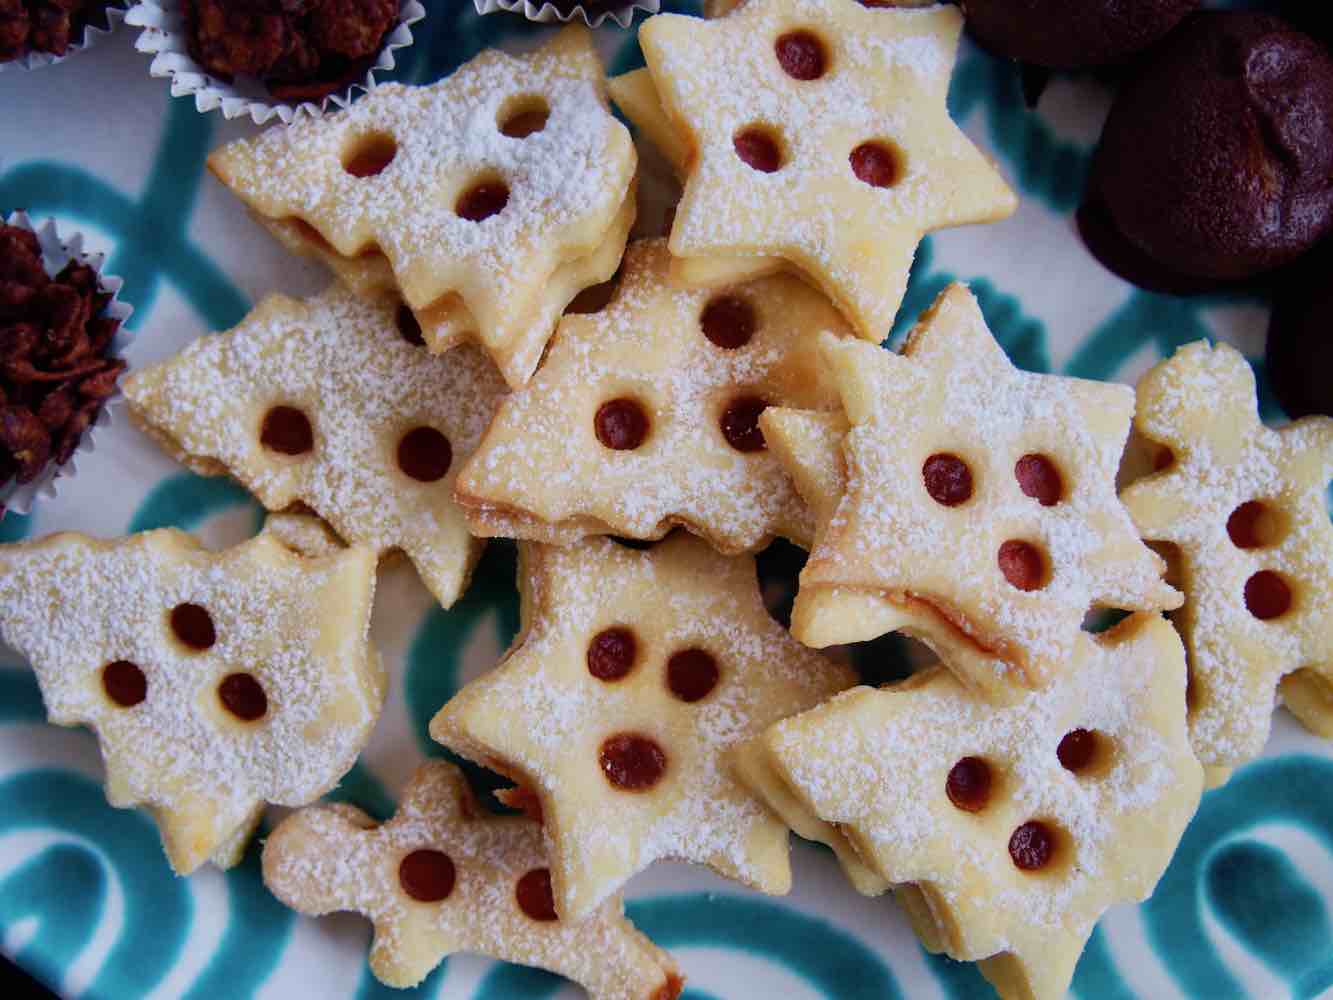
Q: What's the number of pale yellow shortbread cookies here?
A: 10